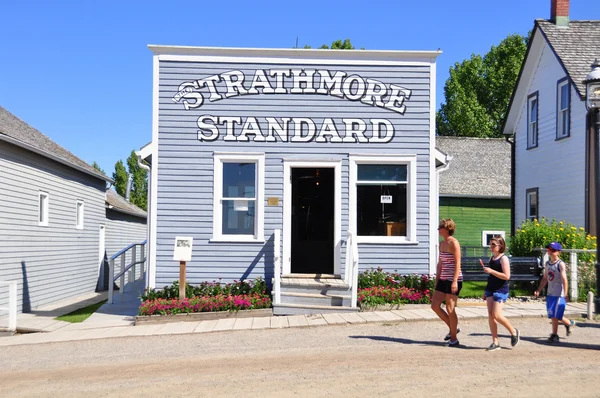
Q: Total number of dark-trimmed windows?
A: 3